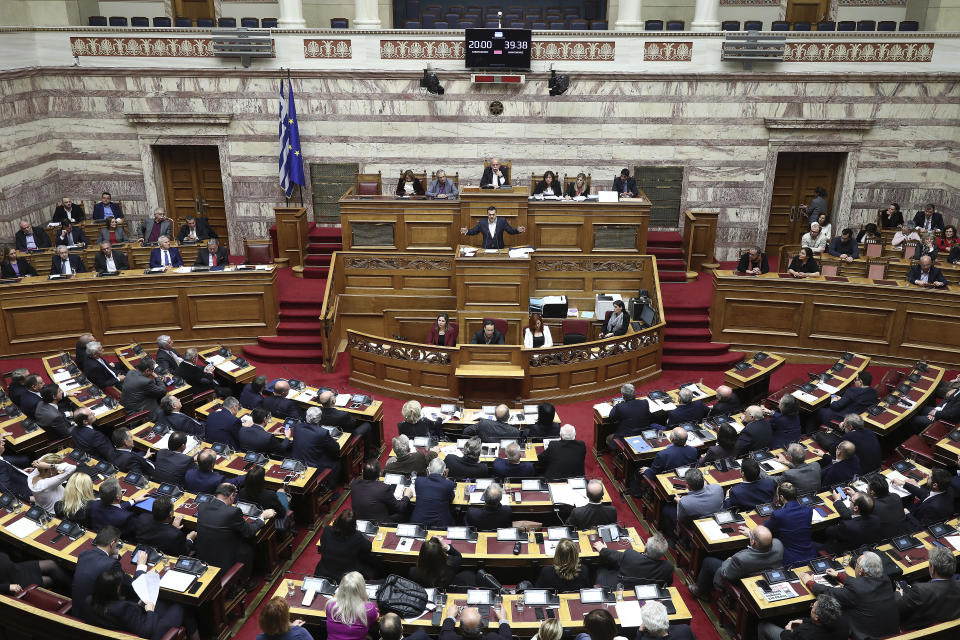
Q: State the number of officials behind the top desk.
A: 6